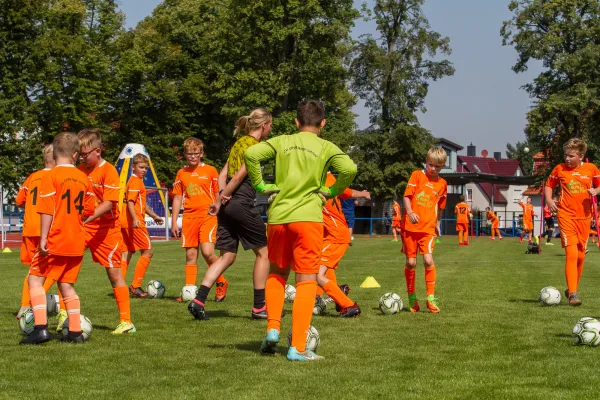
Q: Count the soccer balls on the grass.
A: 11